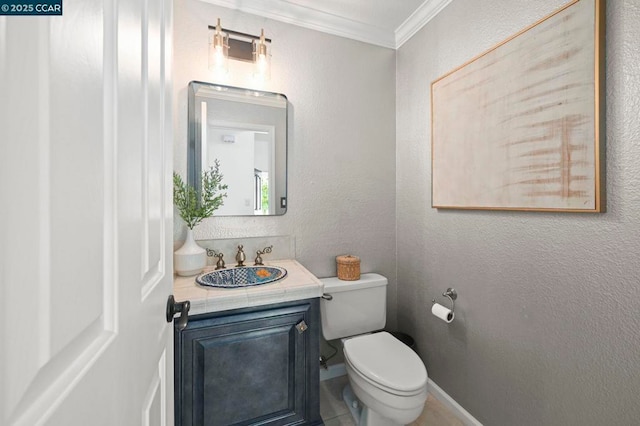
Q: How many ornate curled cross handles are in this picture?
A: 2